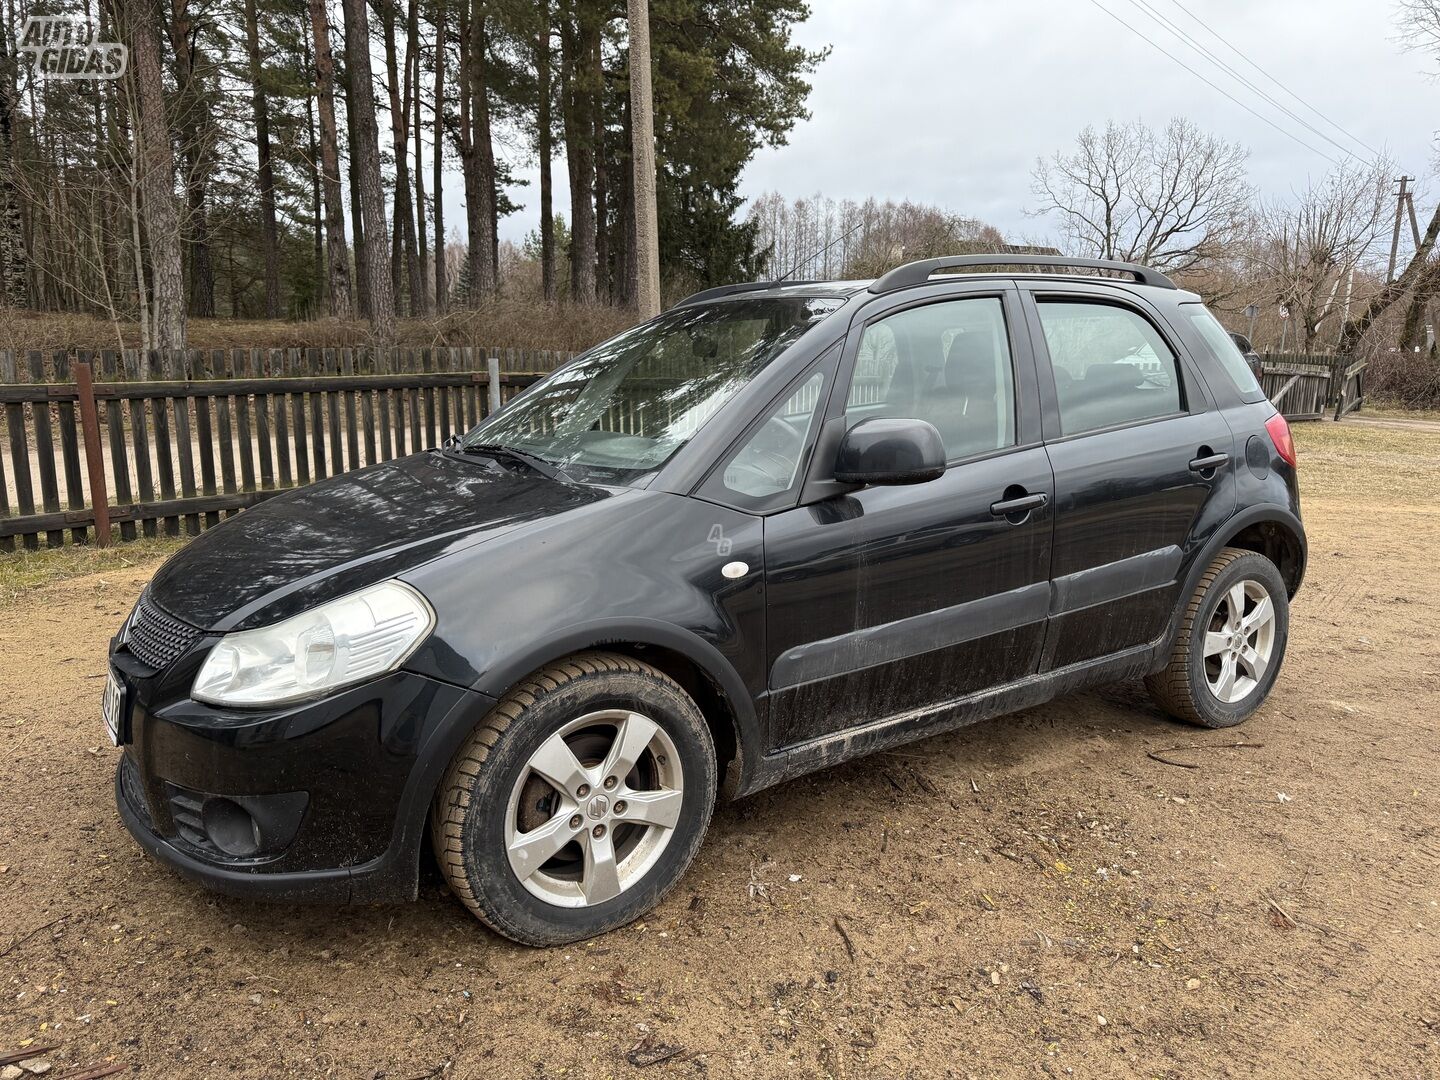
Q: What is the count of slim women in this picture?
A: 0